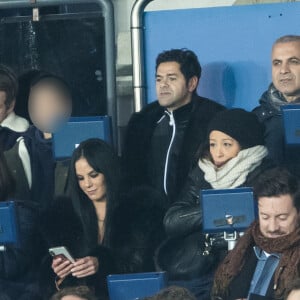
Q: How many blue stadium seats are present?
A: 5